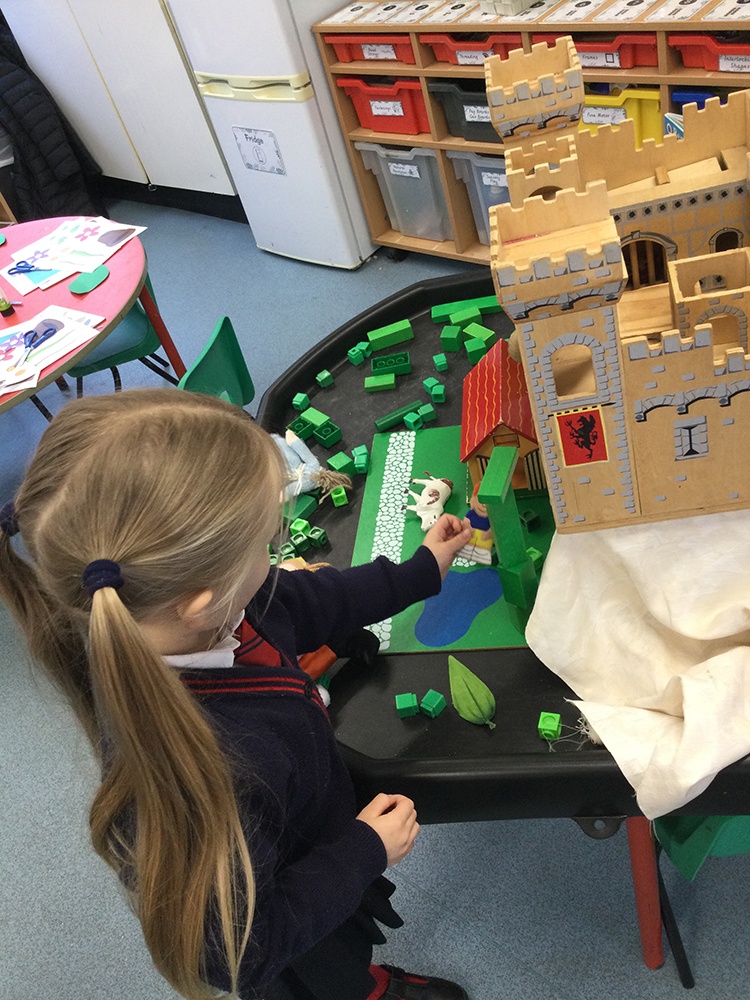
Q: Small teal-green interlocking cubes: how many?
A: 13